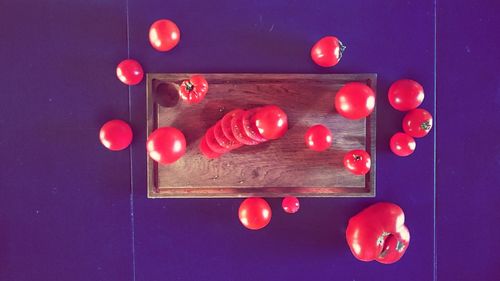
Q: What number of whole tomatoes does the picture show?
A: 15